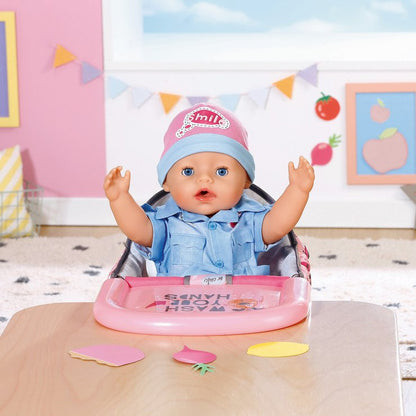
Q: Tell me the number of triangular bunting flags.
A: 10